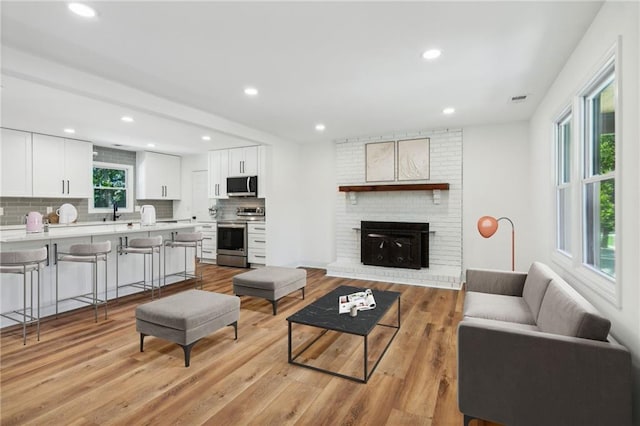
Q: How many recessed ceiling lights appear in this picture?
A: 9